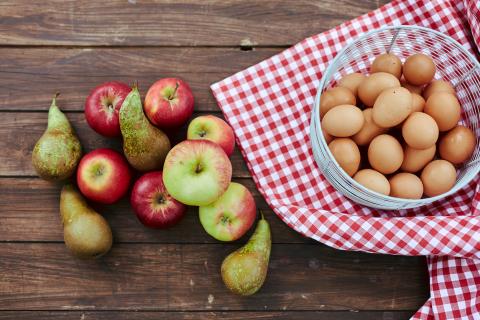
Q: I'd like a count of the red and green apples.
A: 7